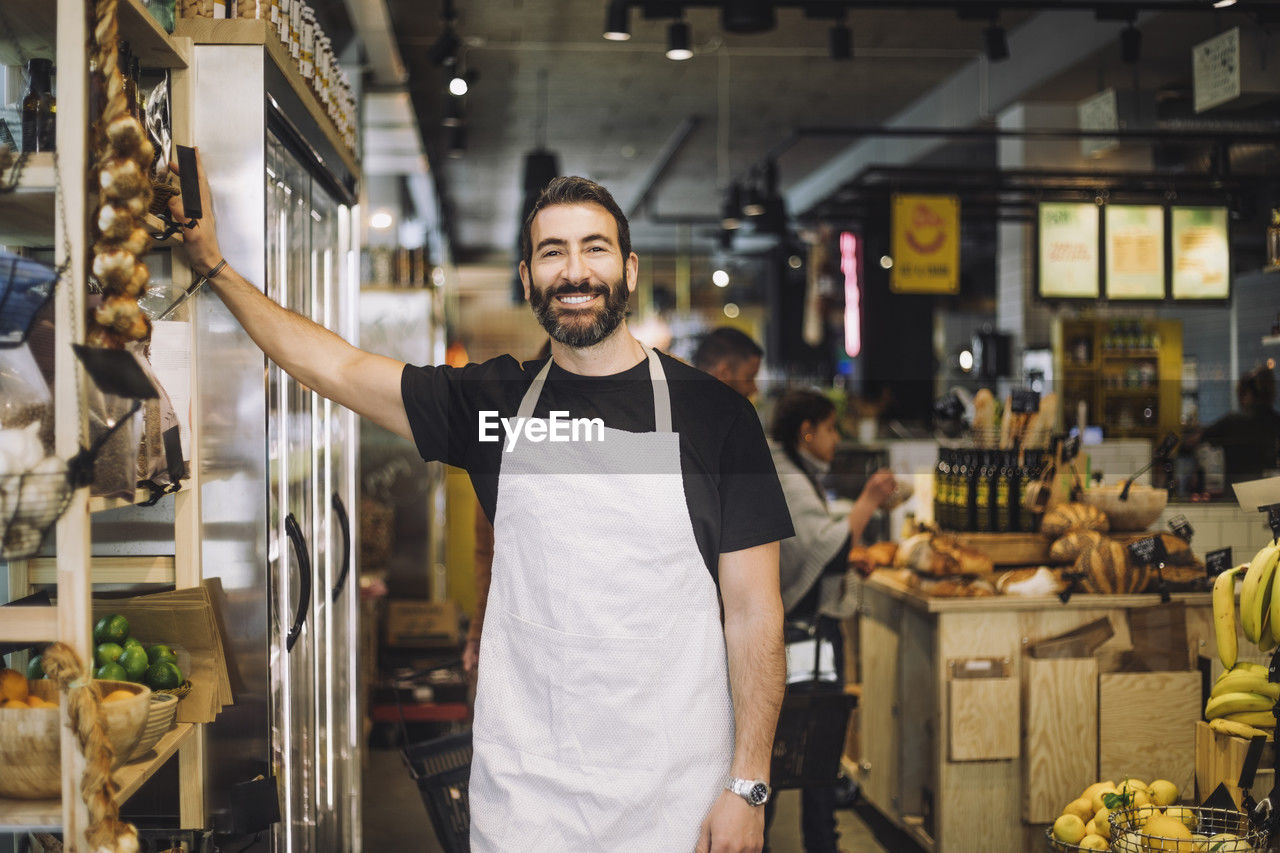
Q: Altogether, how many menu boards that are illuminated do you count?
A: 3